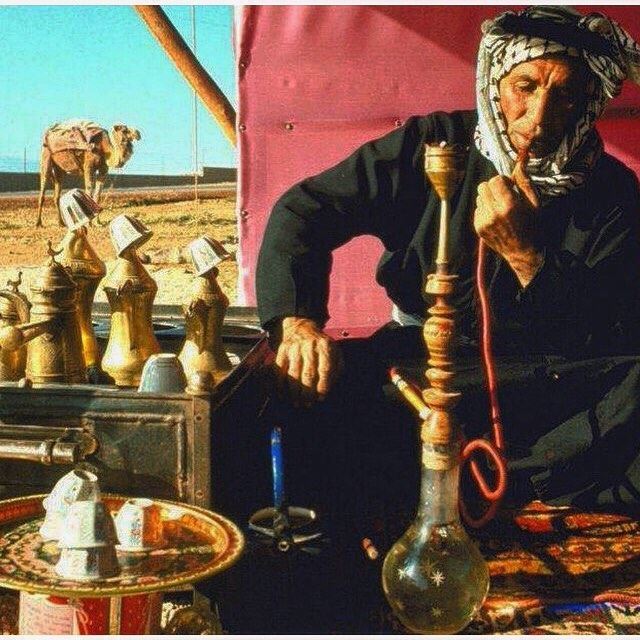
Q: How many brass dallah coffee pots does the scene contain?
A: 5